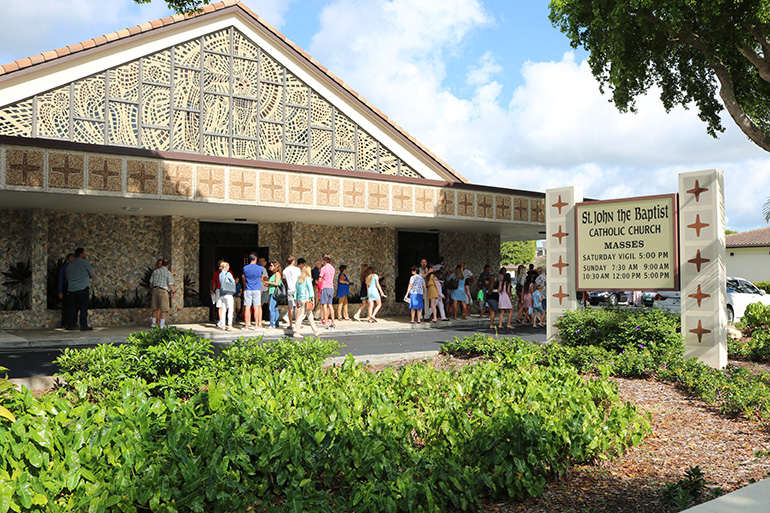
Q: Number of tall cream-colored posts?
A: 2